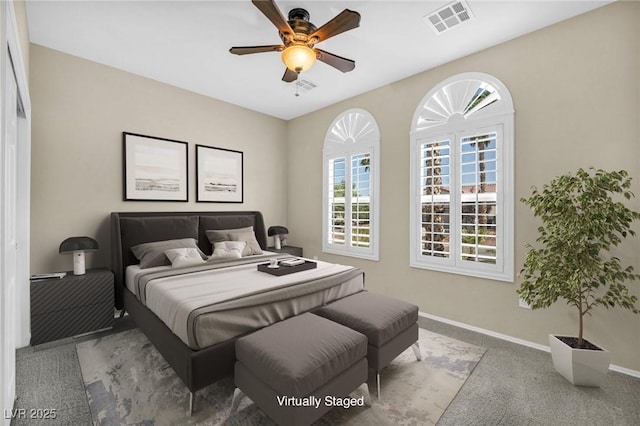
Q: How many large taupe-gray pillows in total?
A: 2